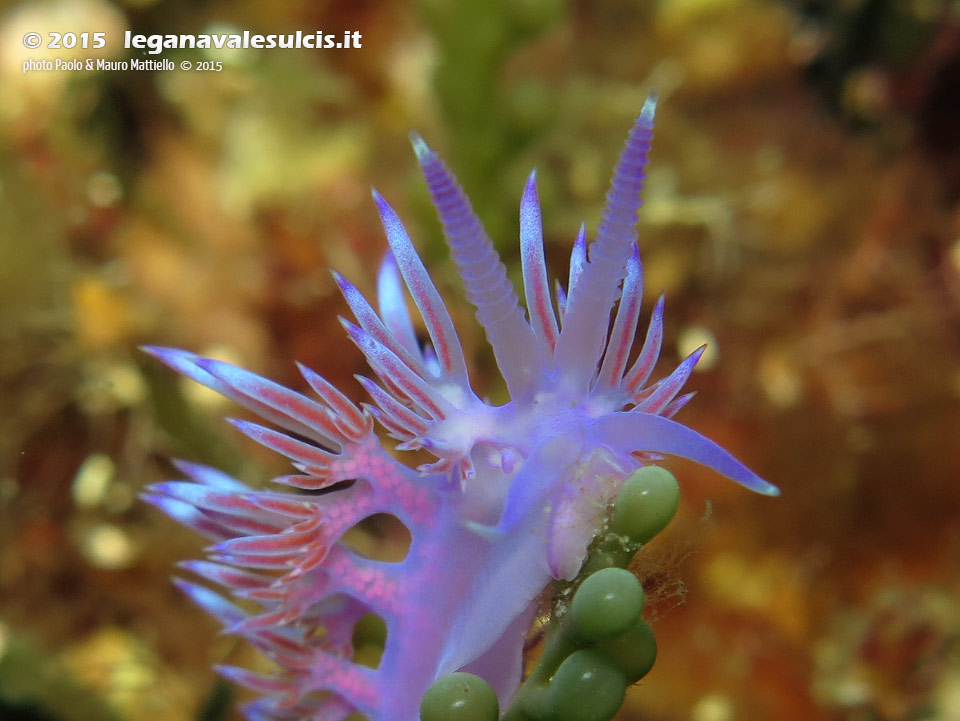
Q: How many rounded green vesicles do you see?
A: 5